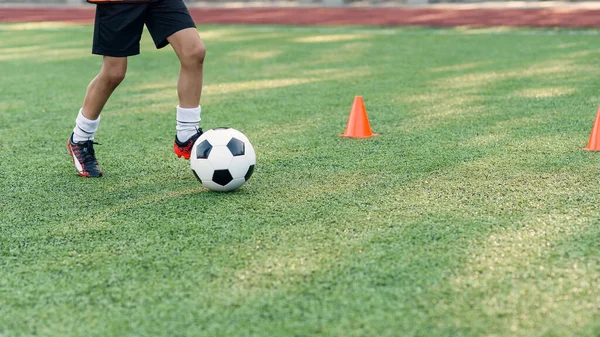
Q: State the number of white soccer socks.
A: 2